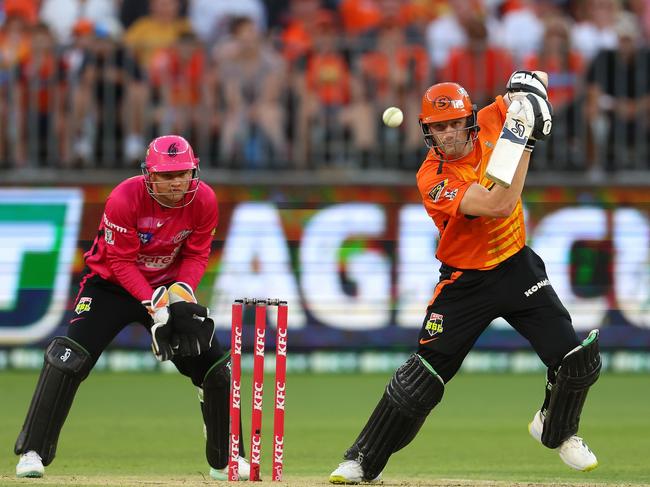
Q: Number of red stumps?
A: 3